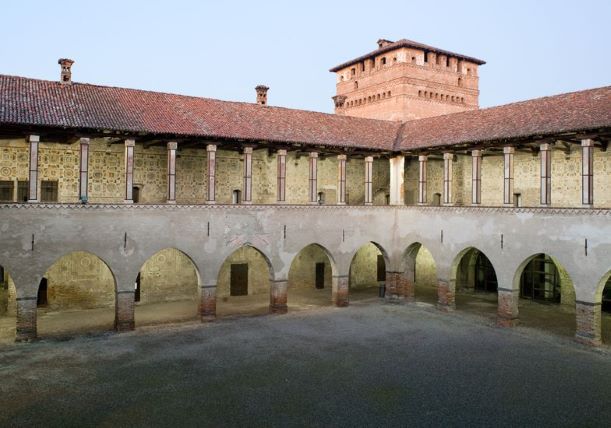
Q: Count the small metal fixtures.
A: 8